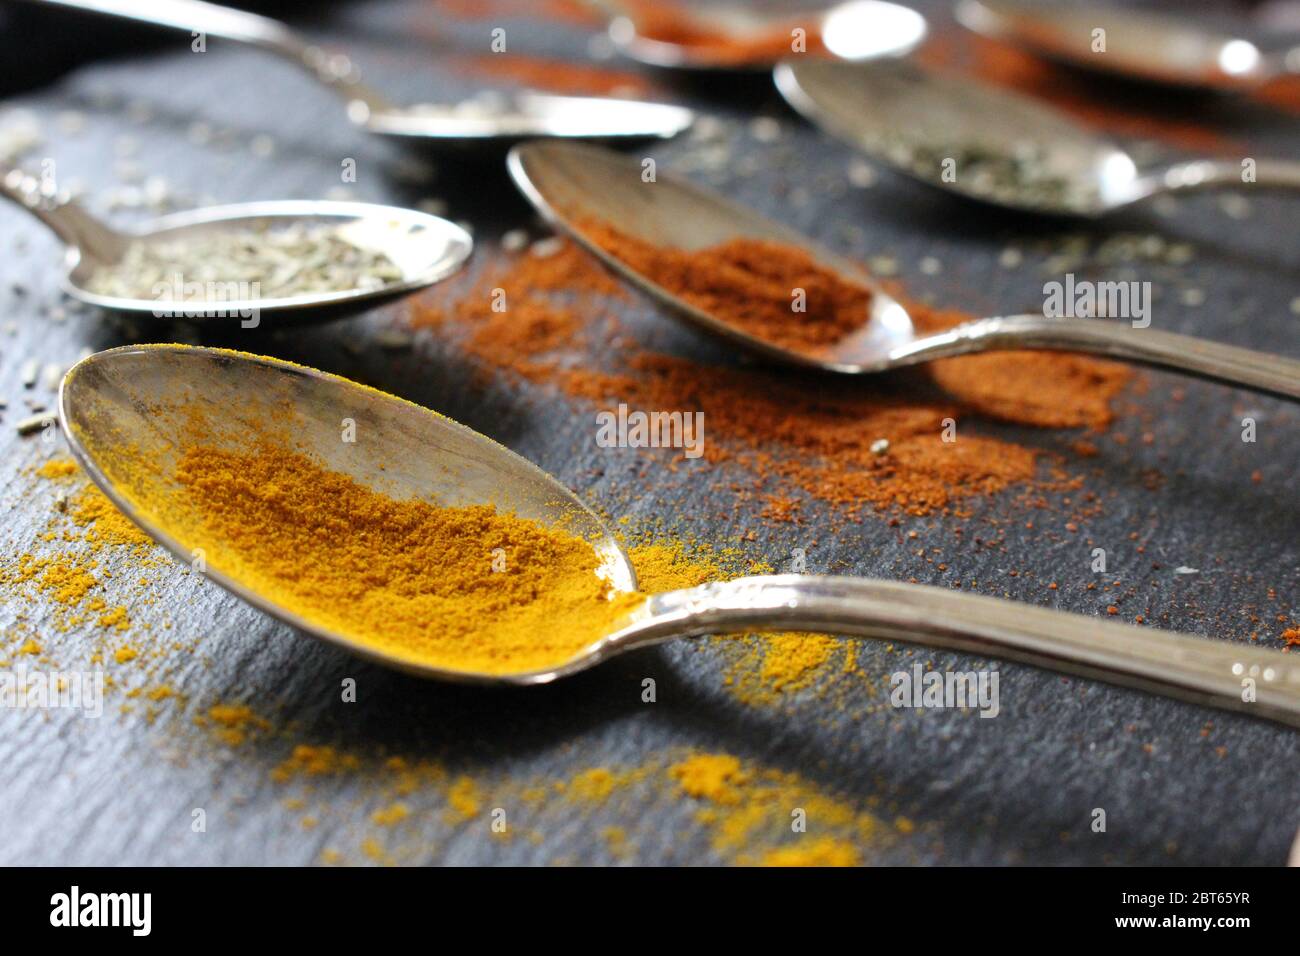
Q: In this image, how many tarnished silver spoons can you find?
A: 7